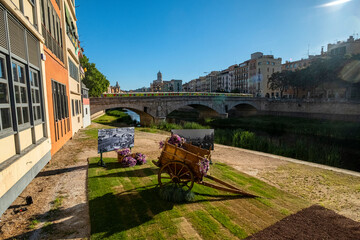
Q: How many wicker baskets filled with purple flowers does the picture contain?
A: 3